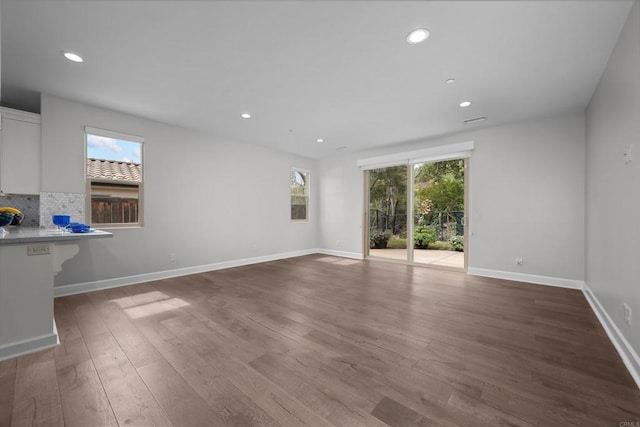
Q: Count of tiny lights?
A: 5